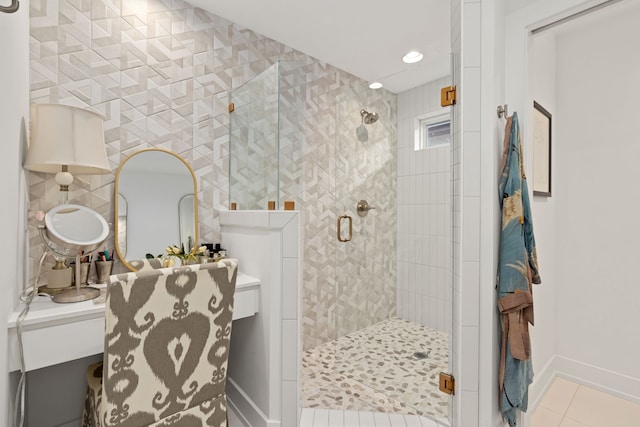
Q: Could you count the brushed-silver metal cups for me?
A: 2